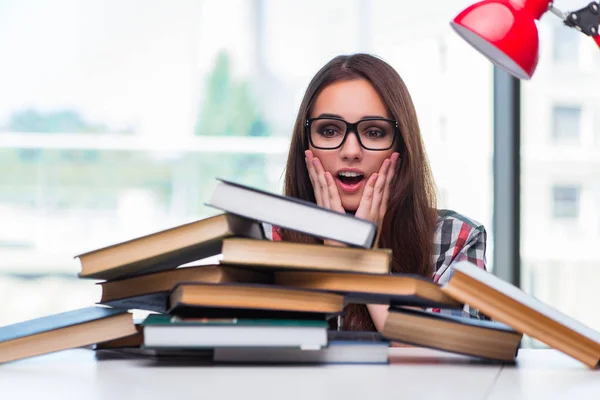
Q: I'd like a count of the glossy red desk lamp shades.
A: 1